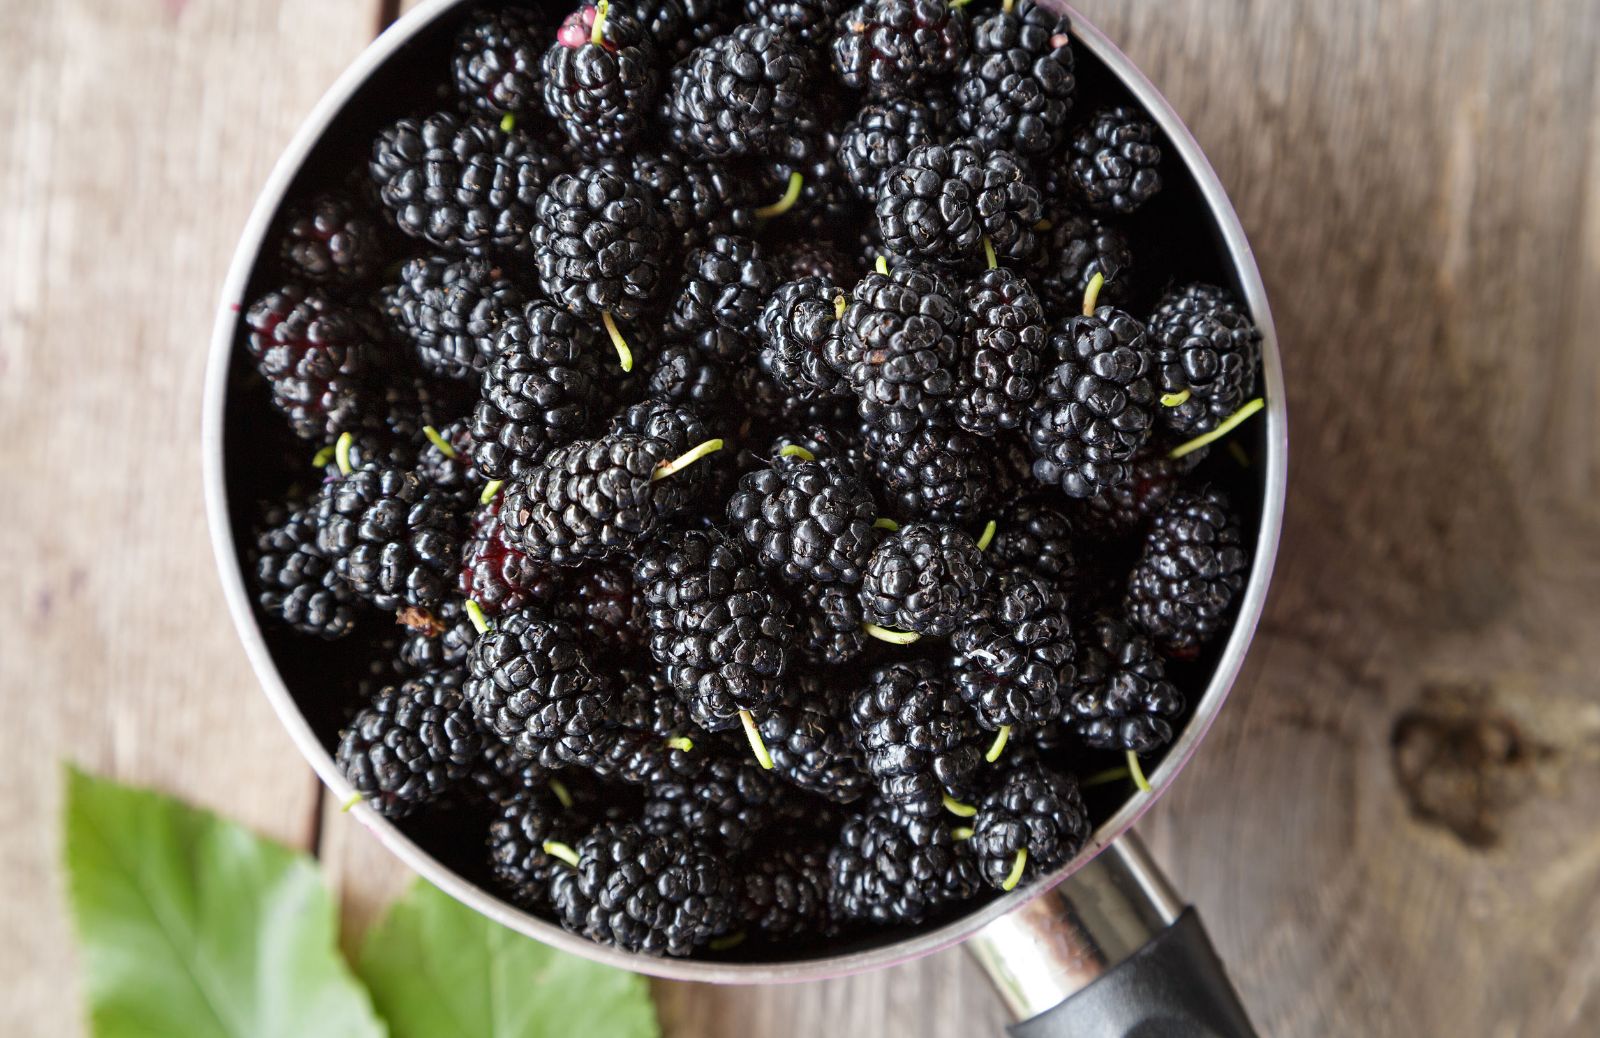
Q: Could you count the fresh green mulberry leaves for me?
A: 2